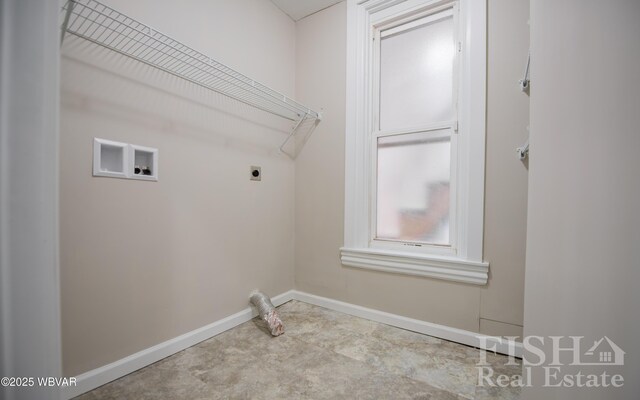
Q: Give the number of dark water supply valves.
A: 2